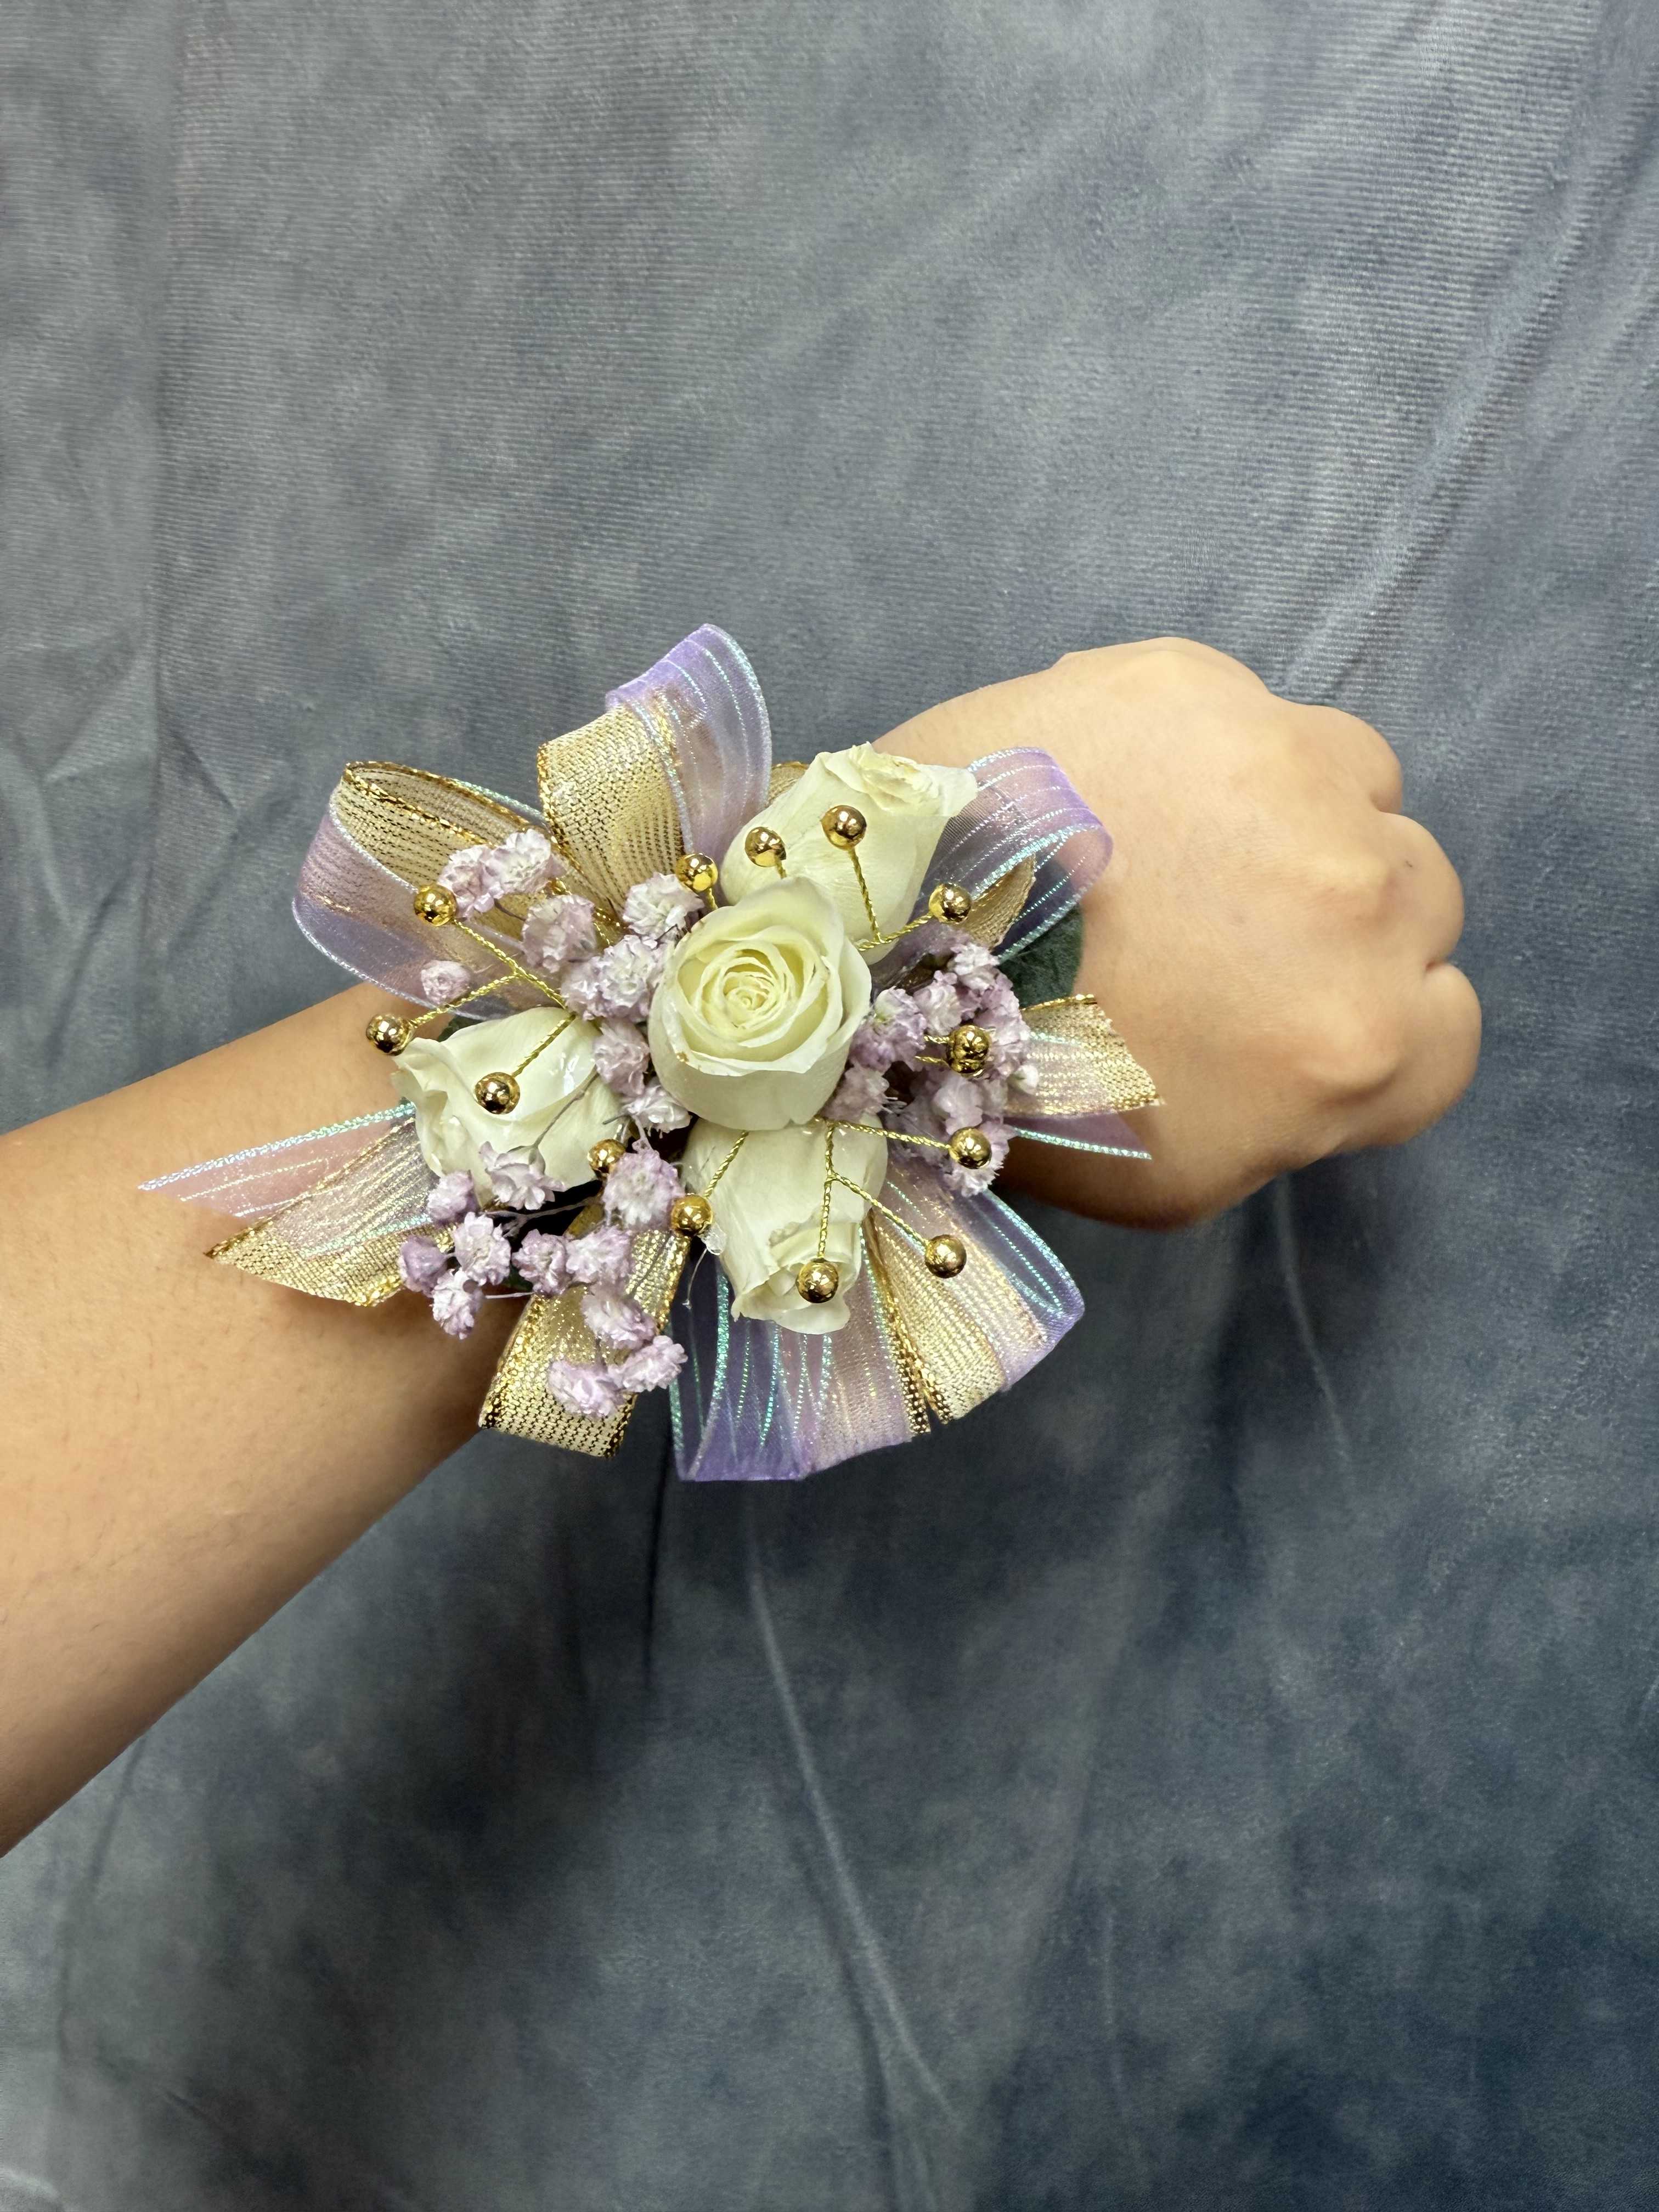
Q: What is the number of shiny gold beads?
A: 14